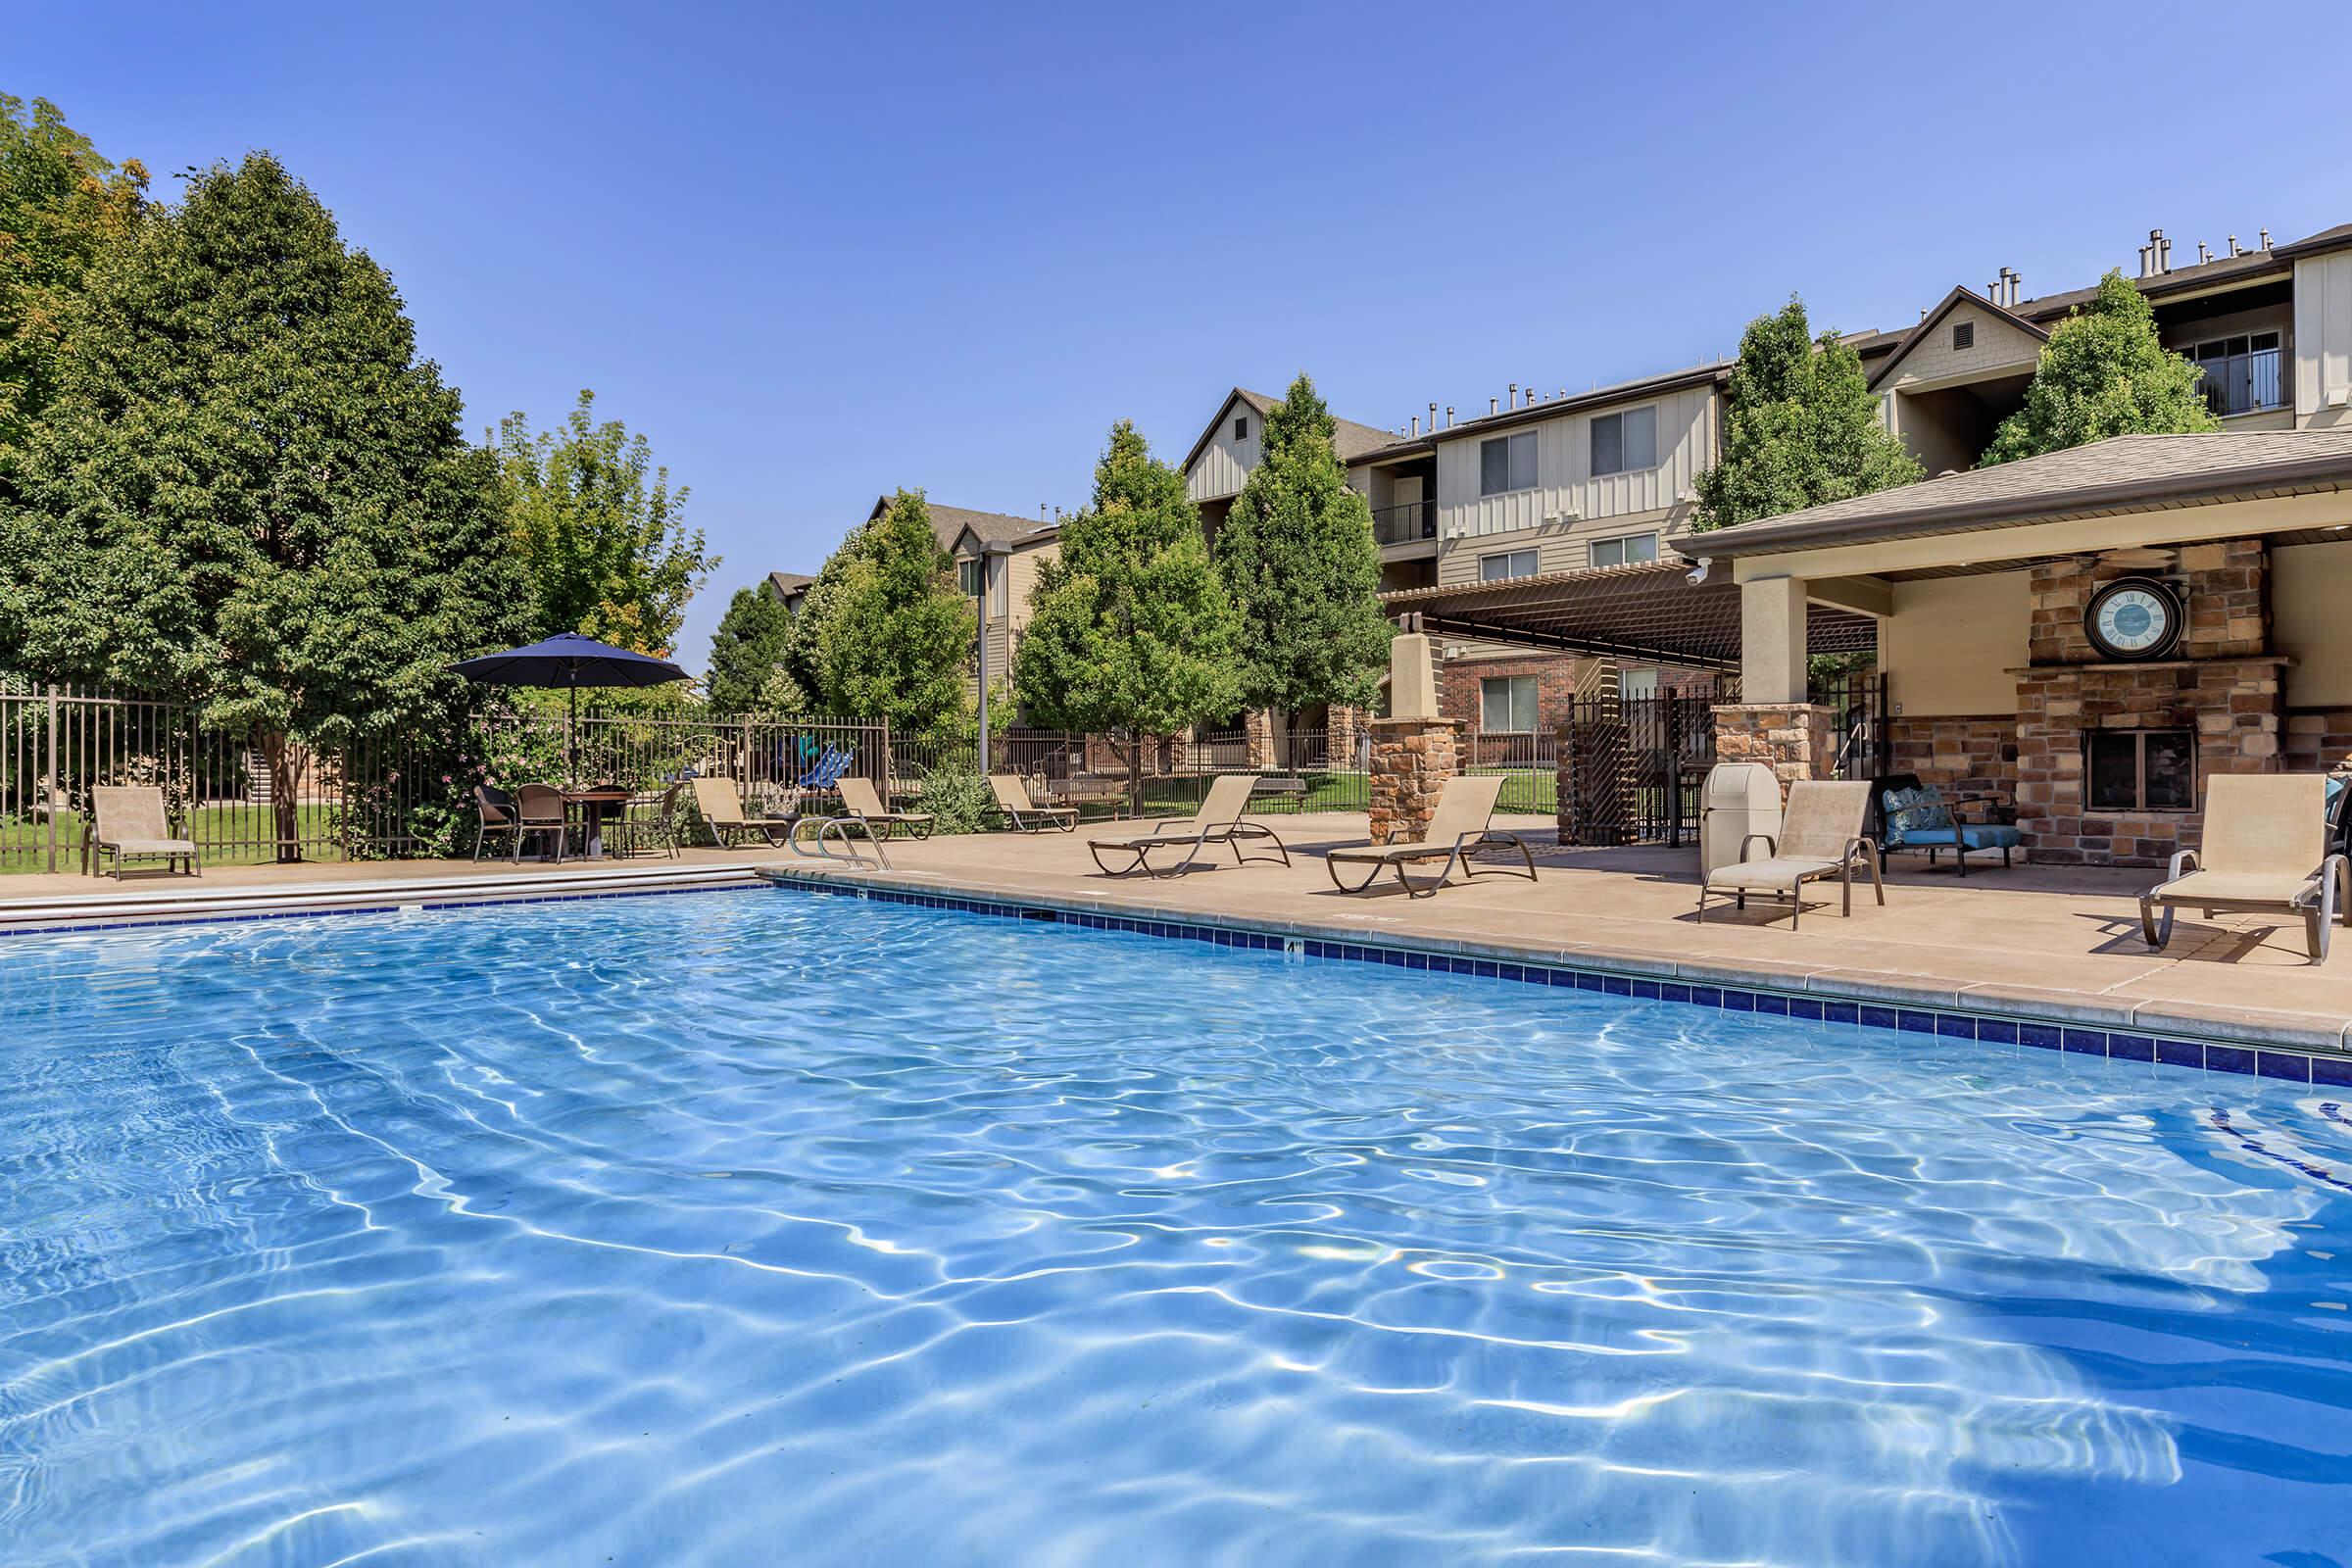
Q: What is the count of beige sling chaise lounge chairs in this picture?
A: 8